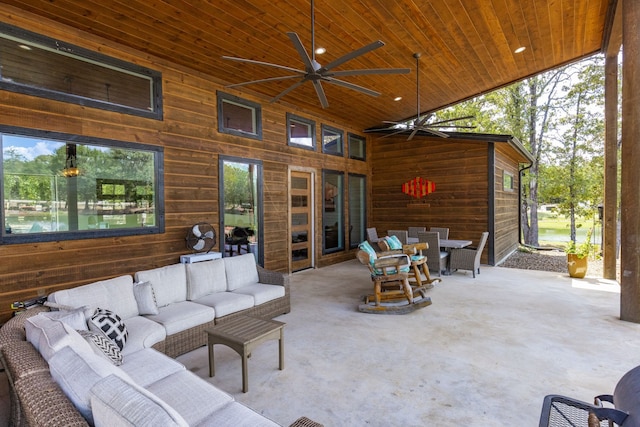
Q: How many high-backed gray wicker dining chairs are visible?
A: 6